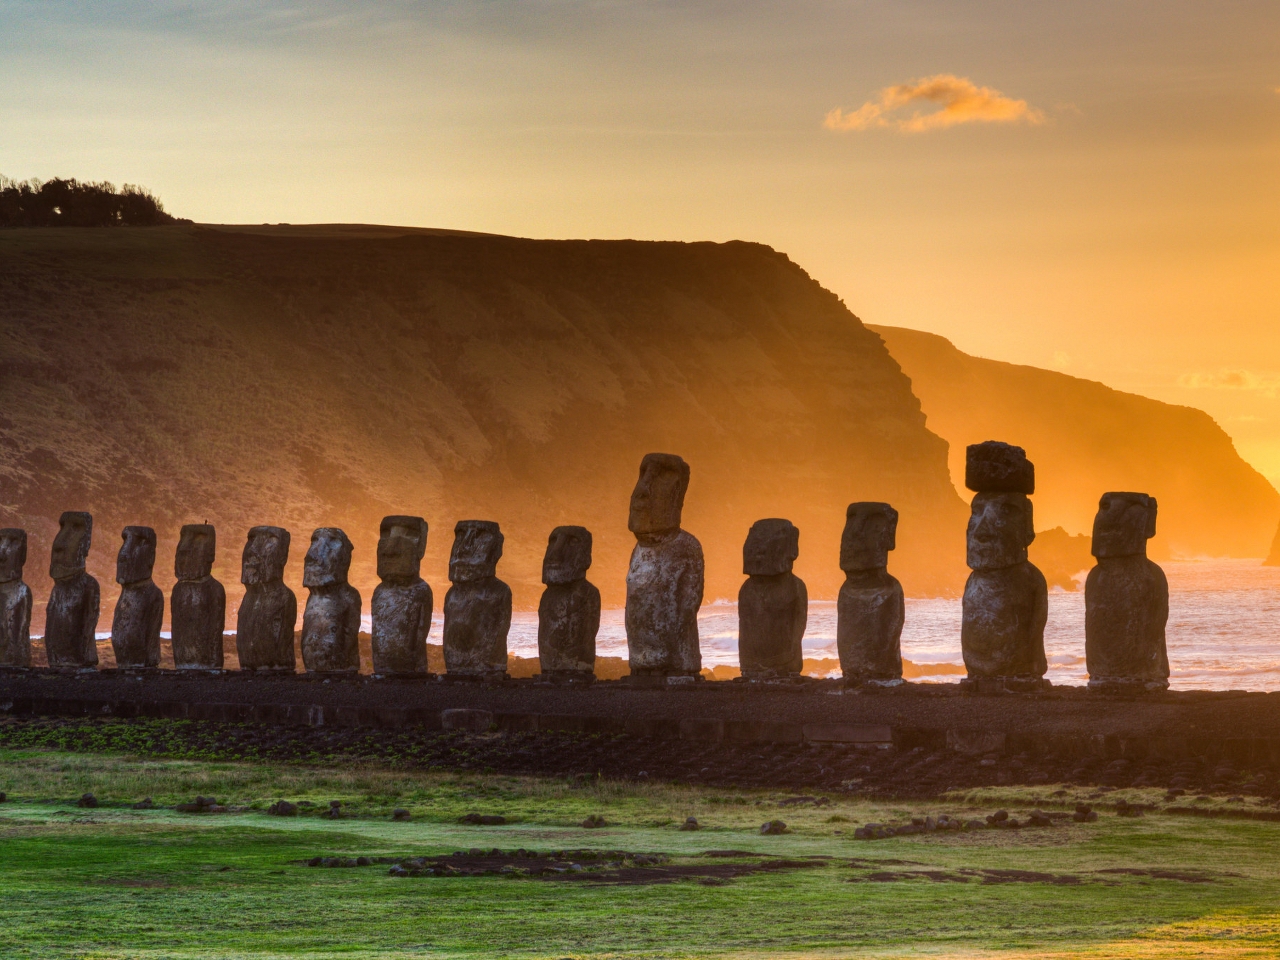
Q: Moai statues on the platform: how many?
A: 14